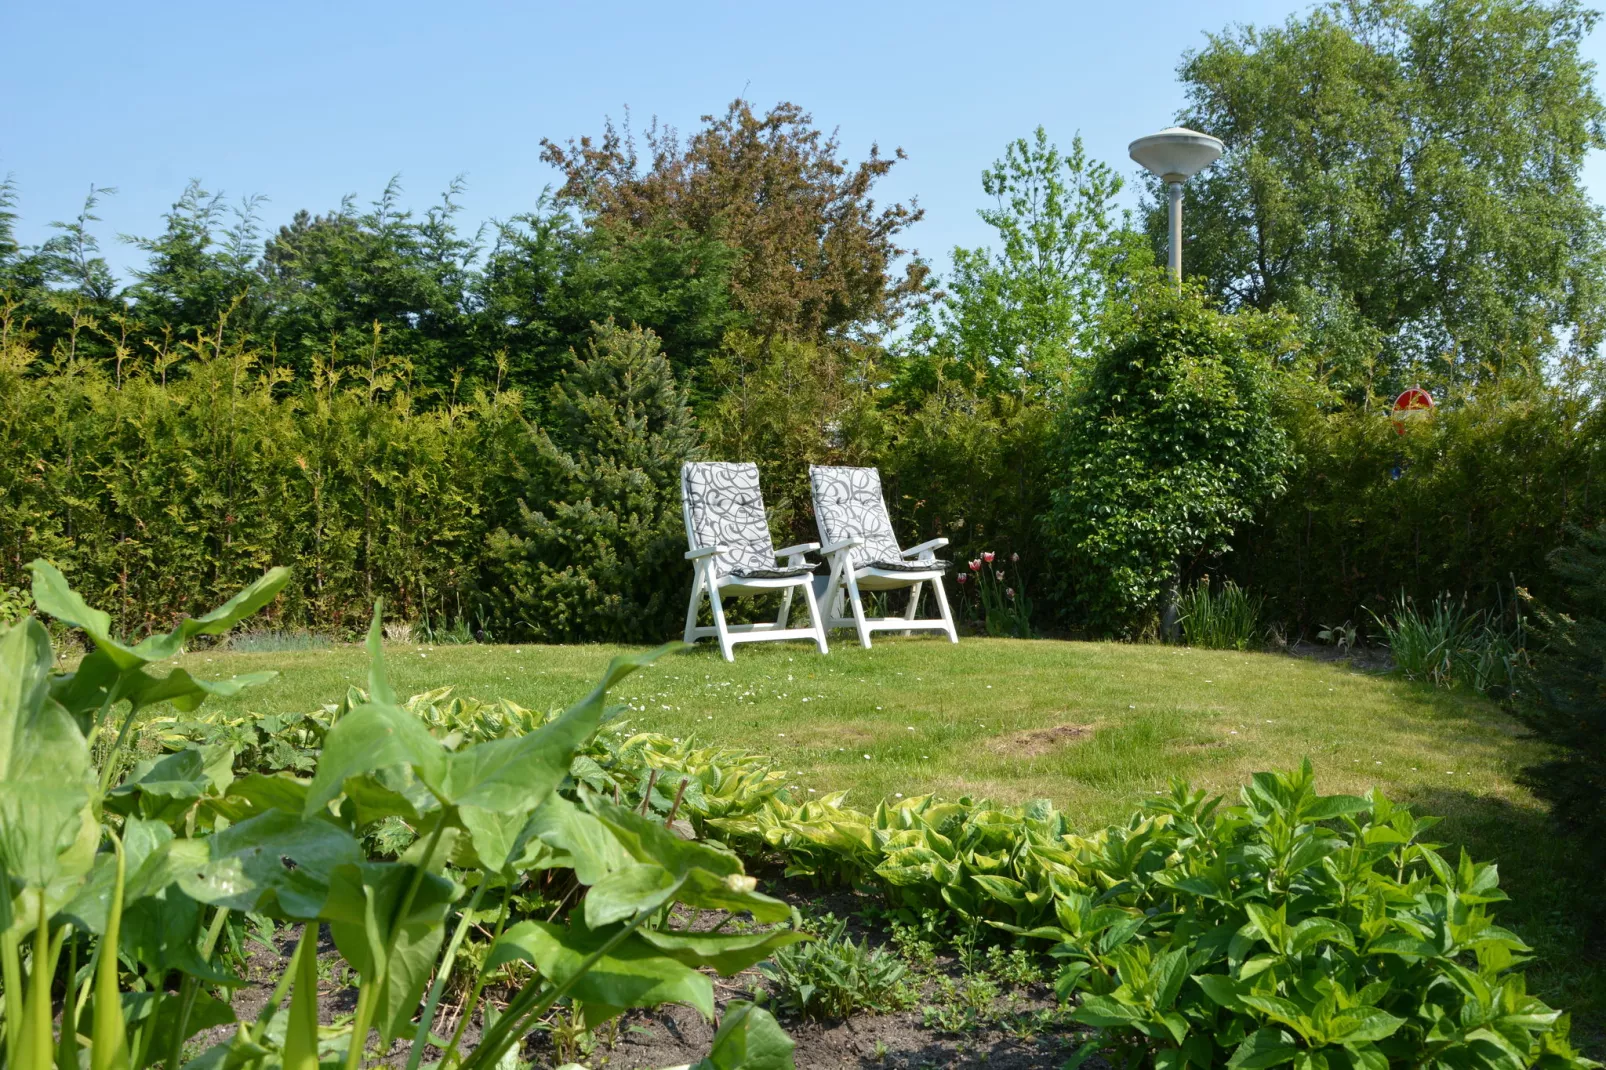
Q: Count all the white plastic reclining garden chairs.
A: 2